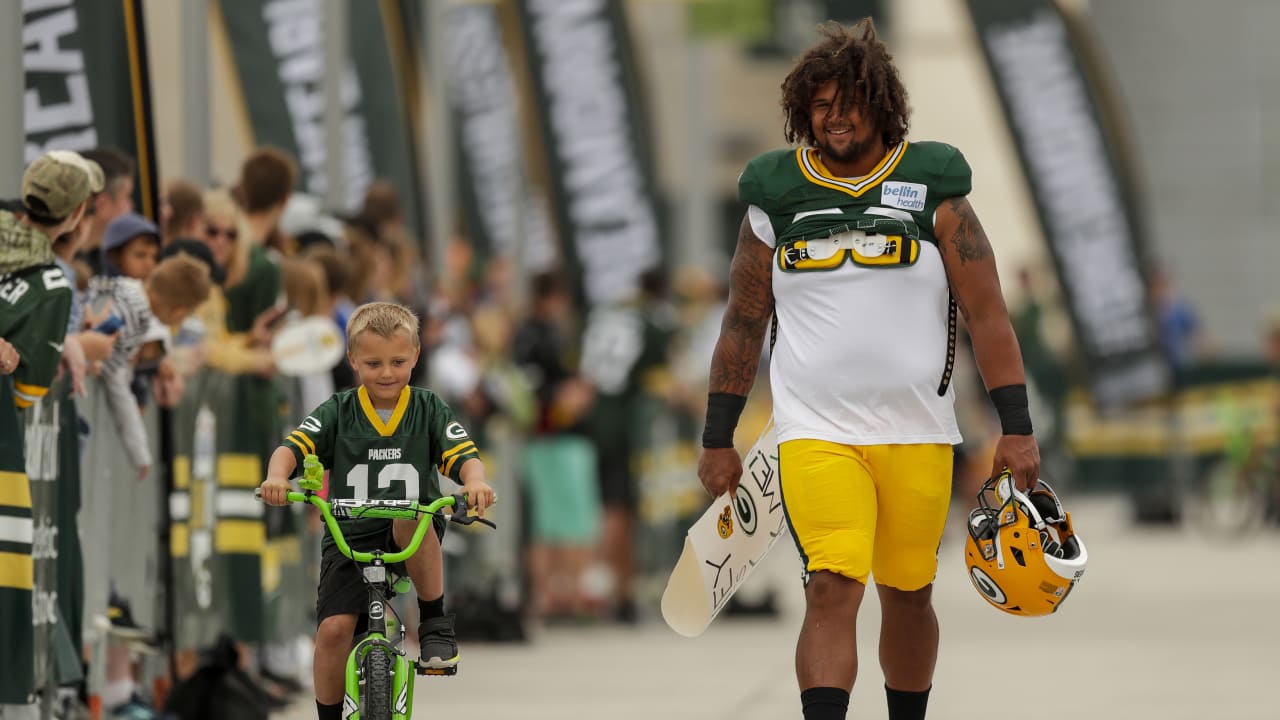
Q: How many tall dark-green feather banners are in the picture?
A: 5